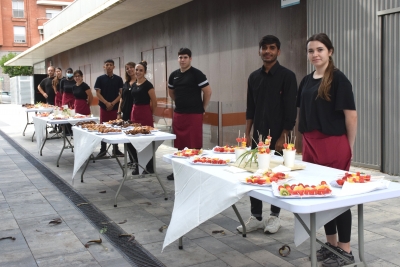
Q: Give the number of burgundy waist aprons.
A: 7